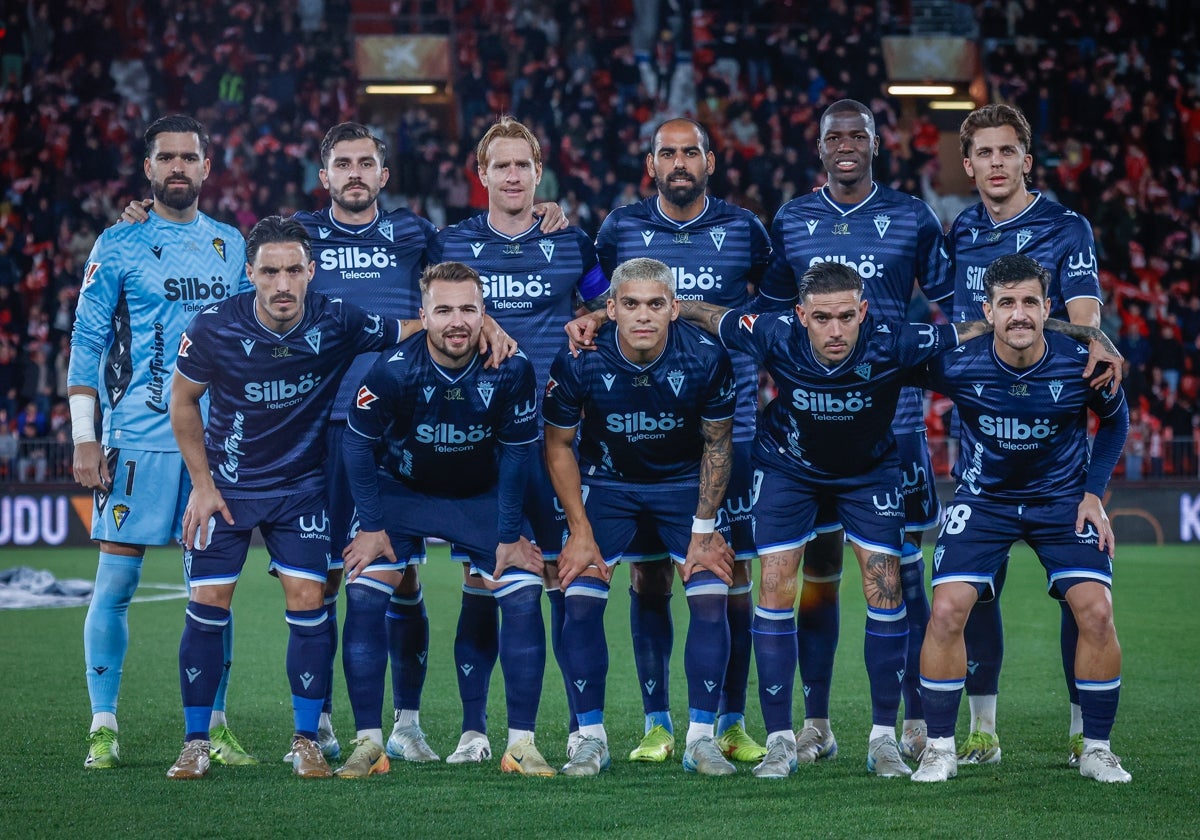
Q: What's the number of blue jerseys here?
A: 11